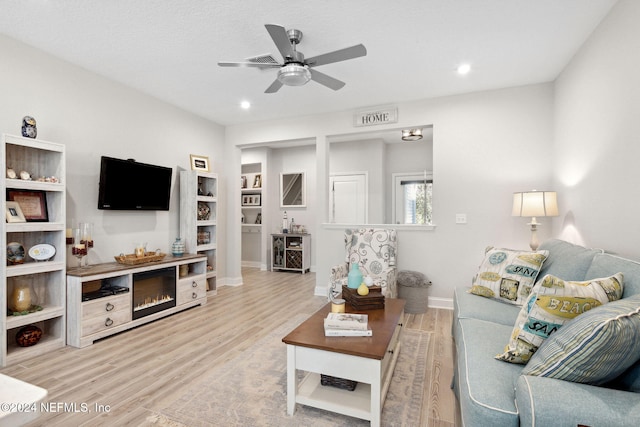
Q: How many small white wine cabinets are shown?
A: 1